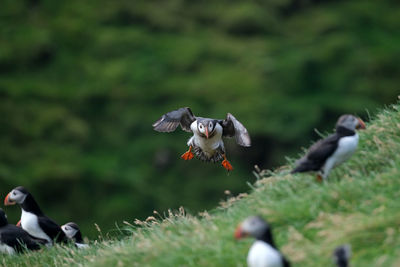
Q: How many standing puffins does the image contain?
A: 6